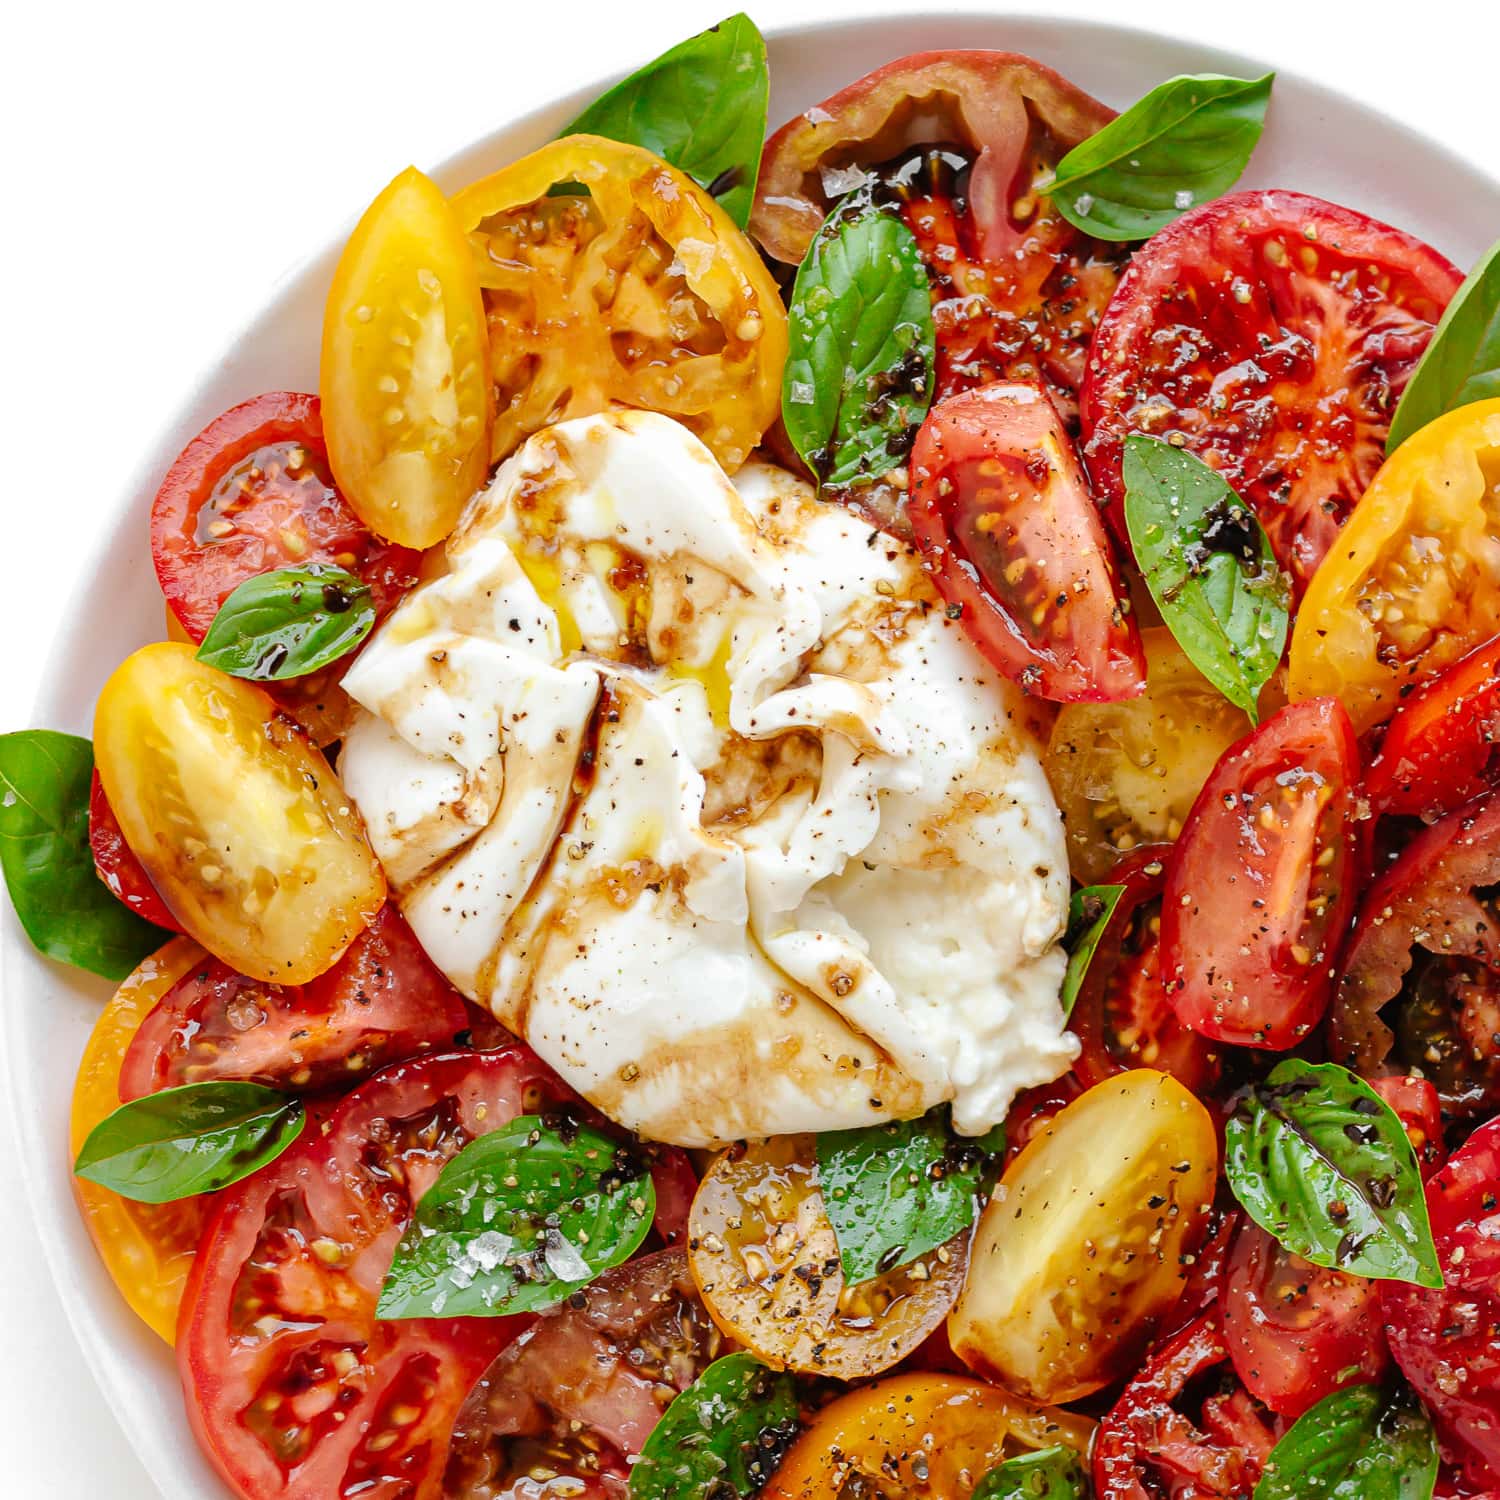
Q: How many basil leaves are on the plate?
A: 15